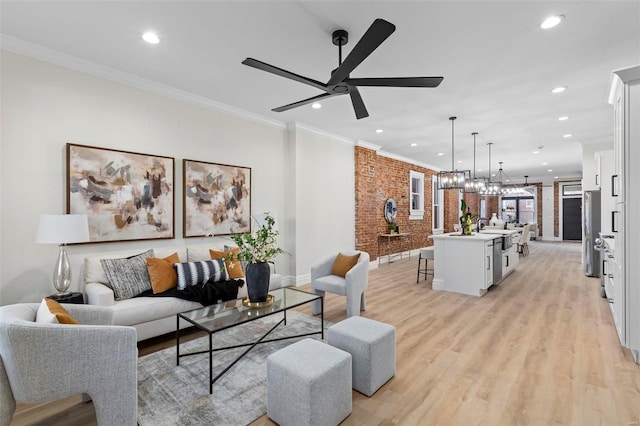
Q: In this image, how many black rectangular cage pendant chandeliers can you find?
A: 3